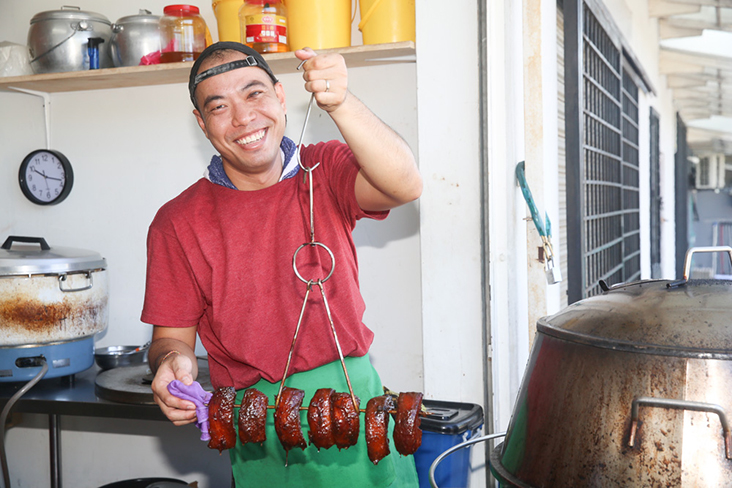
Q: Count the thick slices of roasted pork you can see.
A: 7